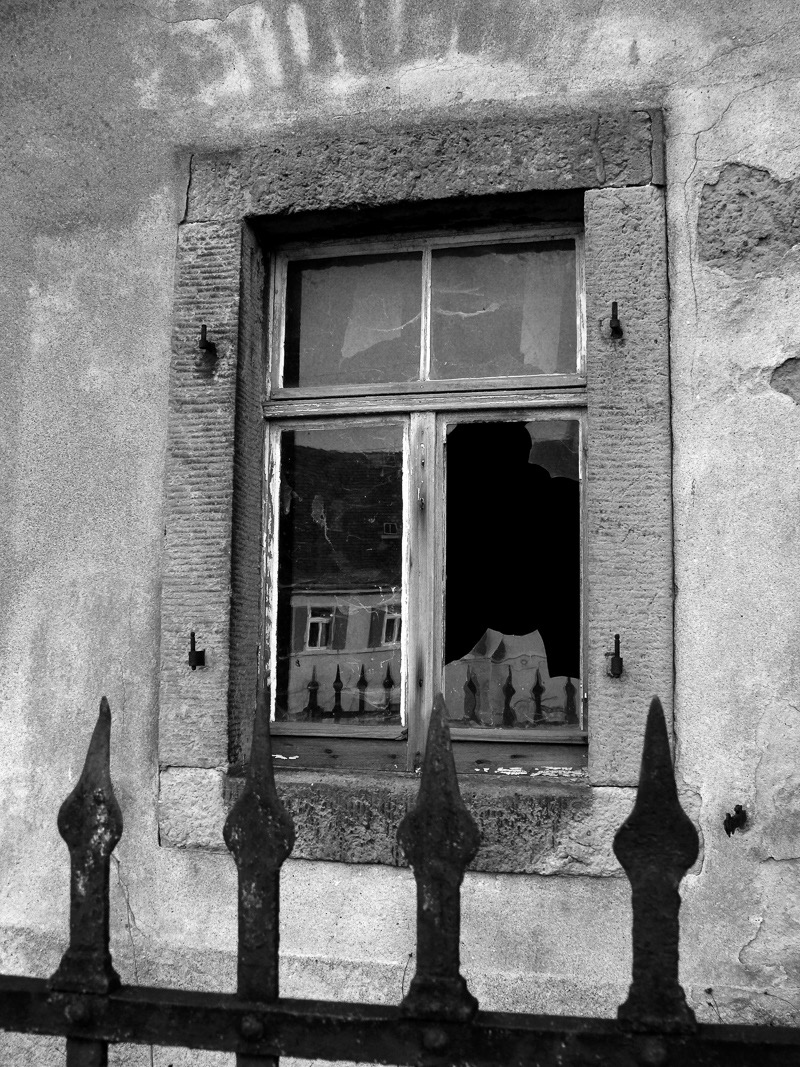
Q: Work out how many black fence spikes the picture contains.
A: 4